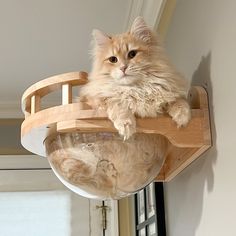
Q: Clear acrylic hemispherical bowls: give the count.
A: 1